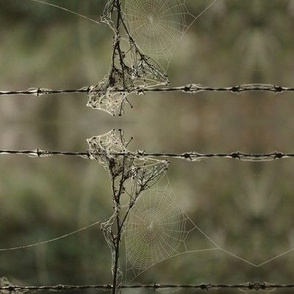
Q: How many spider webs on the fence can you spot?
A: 2